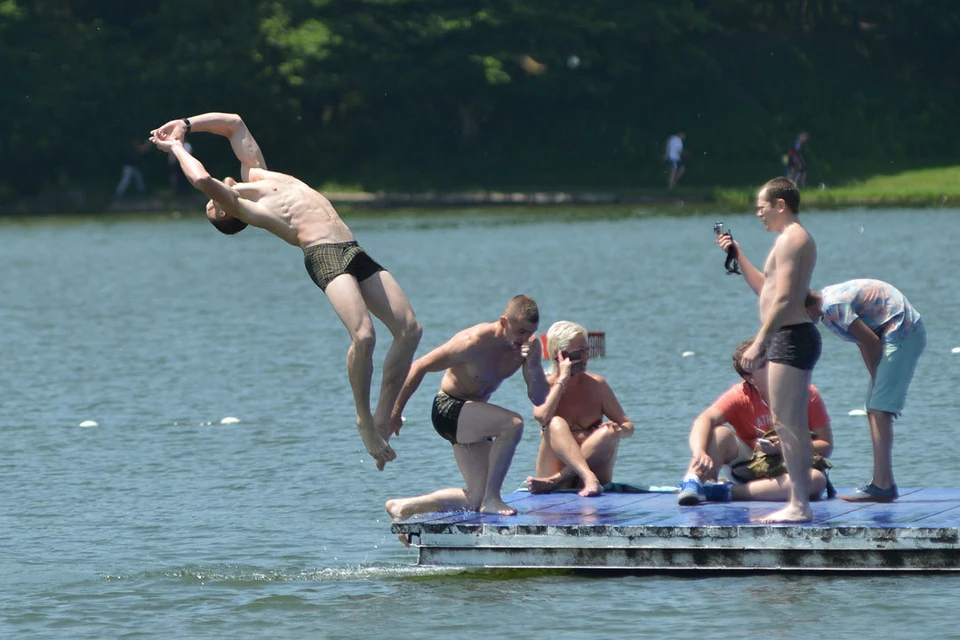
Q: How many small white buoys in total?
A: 5